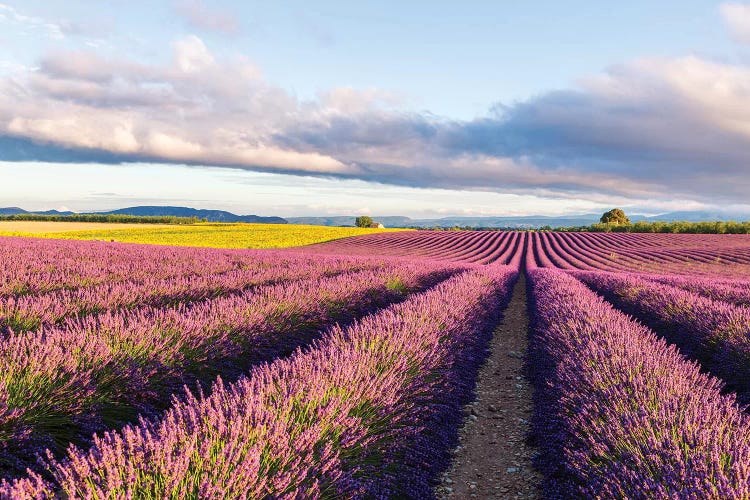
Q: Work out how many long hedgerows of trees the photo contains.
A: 2